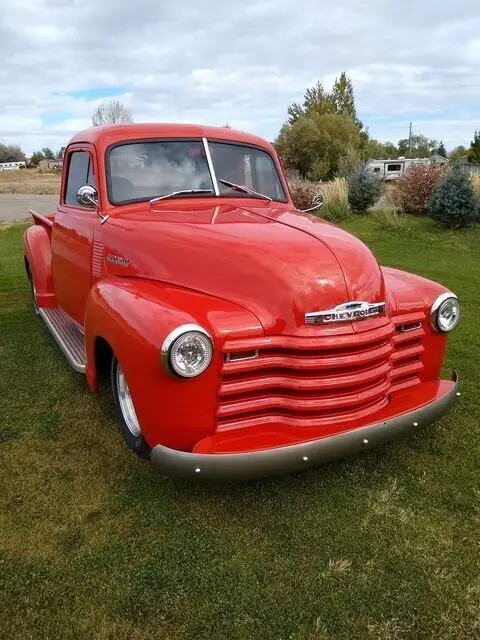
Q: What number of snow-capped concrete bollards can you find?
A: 0